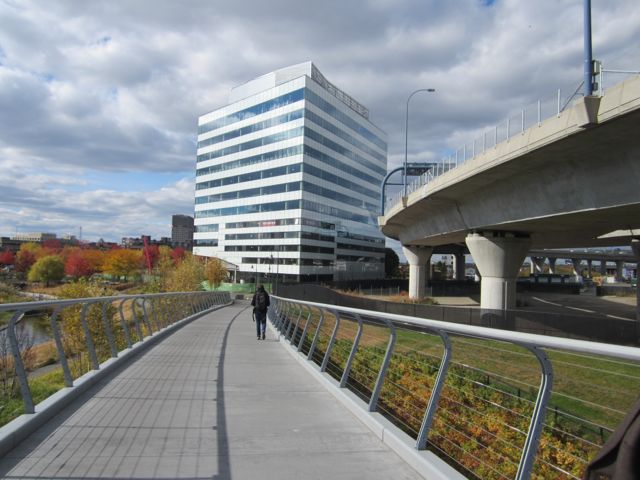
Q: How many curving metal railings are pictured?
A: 2